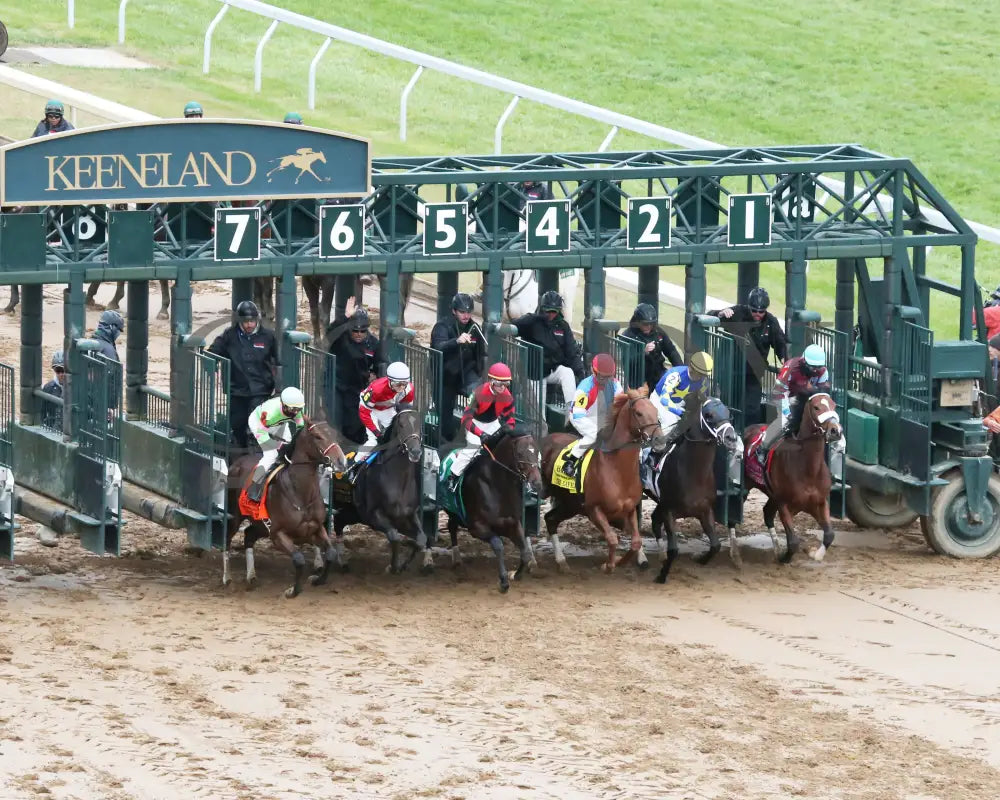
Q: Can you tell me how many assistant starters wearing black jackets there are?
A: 6